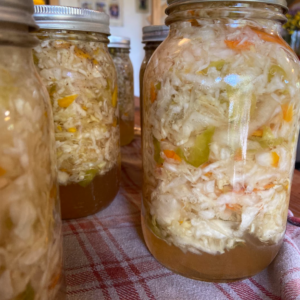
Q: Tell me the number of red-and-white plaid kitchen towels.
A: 1